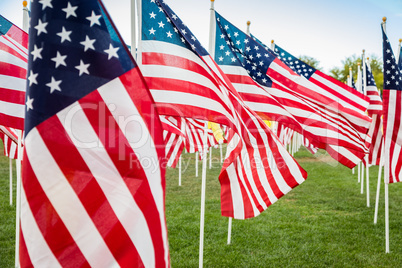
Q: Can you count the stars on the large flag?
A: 13